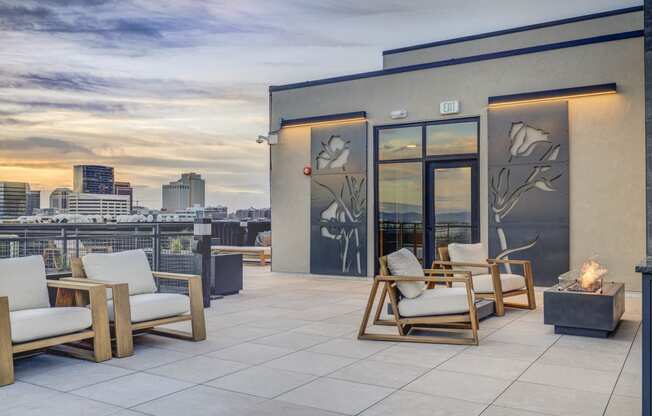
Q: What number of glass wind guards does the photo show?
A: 1